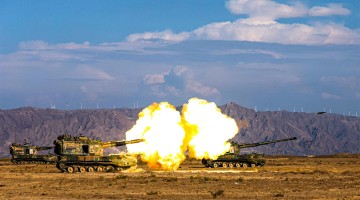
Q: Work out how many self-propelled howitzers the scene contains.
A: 3